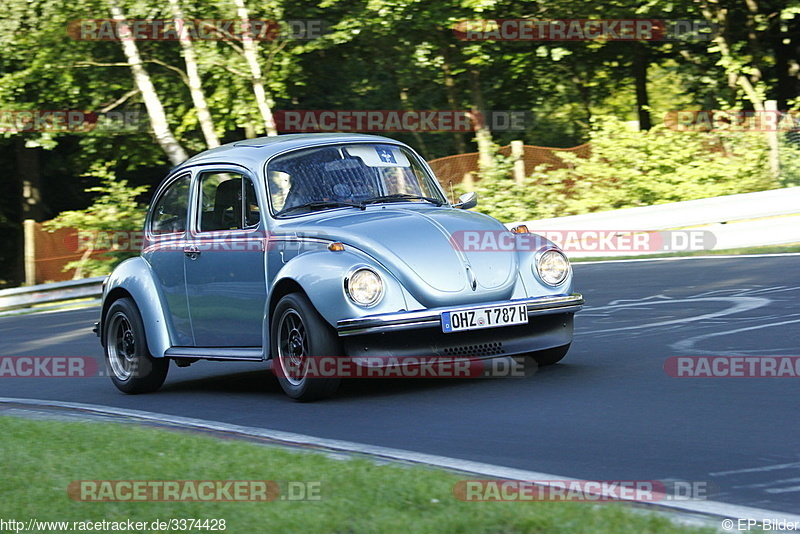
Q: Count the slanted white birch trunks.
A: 3